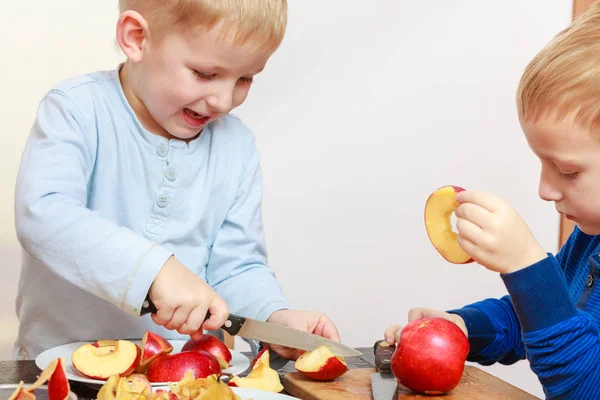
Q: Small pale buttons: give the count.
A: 3